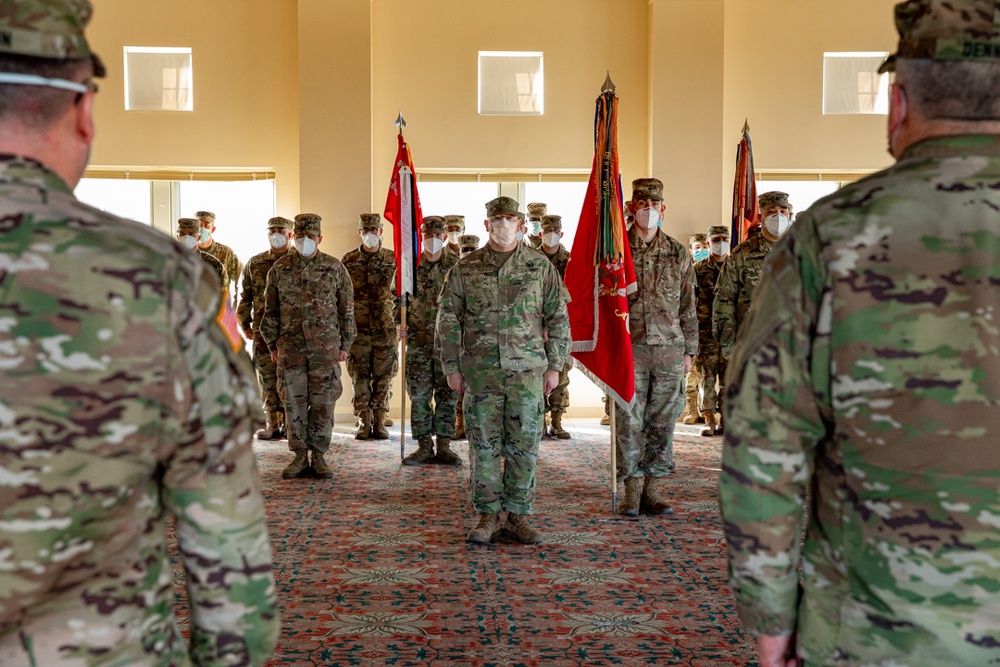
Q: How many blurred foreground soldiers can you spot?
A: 2